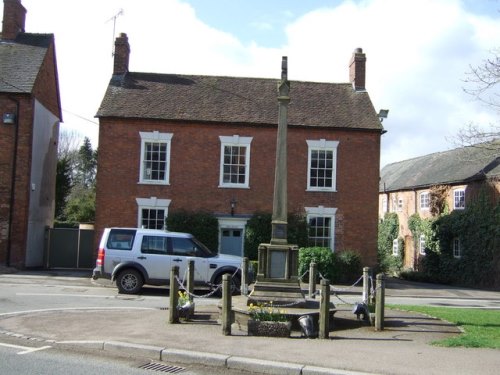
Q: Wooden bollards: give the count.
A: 8